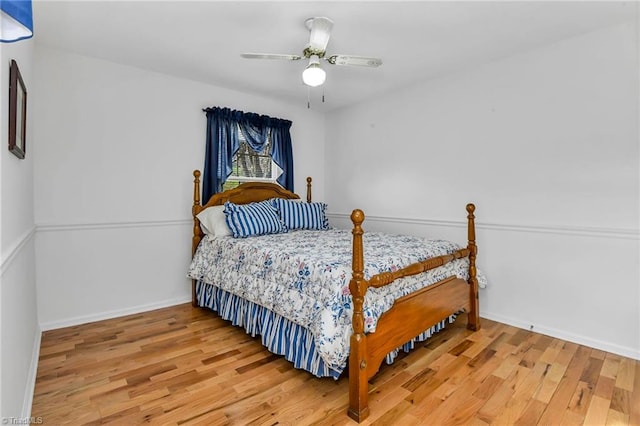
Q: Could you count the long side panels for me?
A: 2